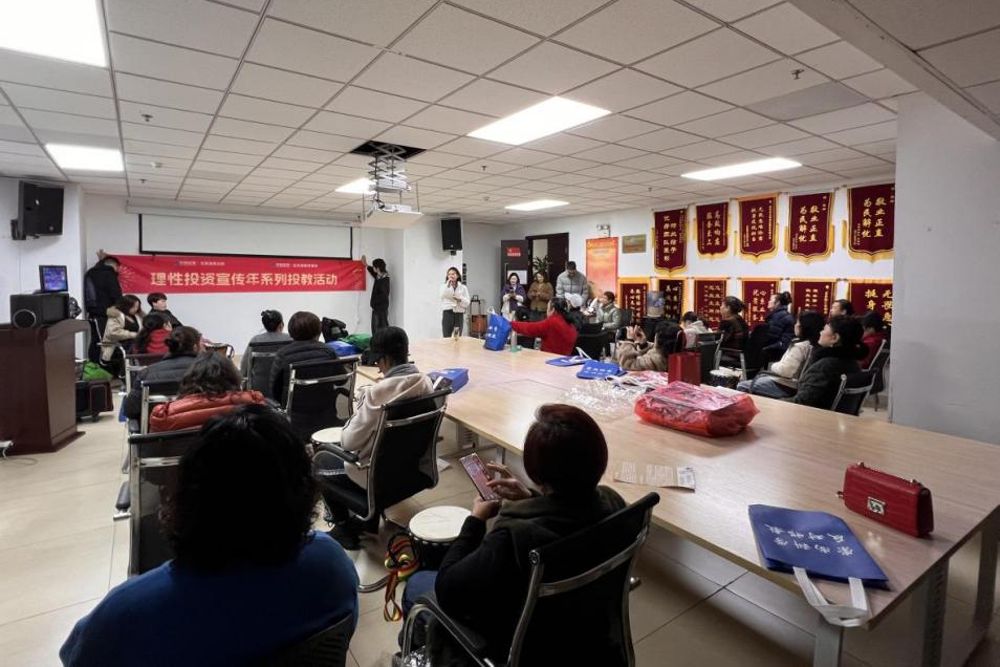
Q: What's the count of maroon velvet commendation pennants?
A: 11